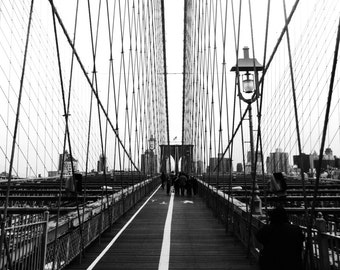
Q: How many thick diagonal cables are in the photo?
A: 2